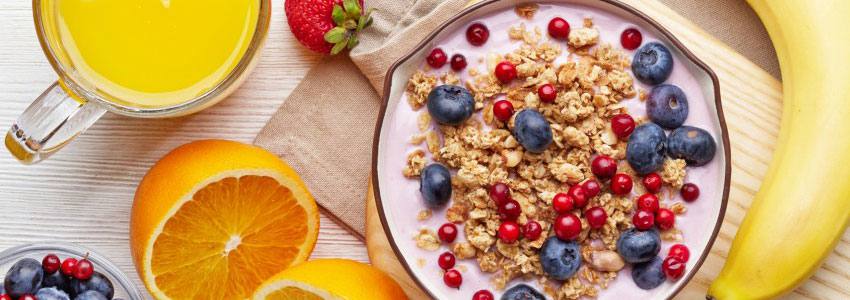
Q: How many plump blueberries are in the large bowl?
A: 11